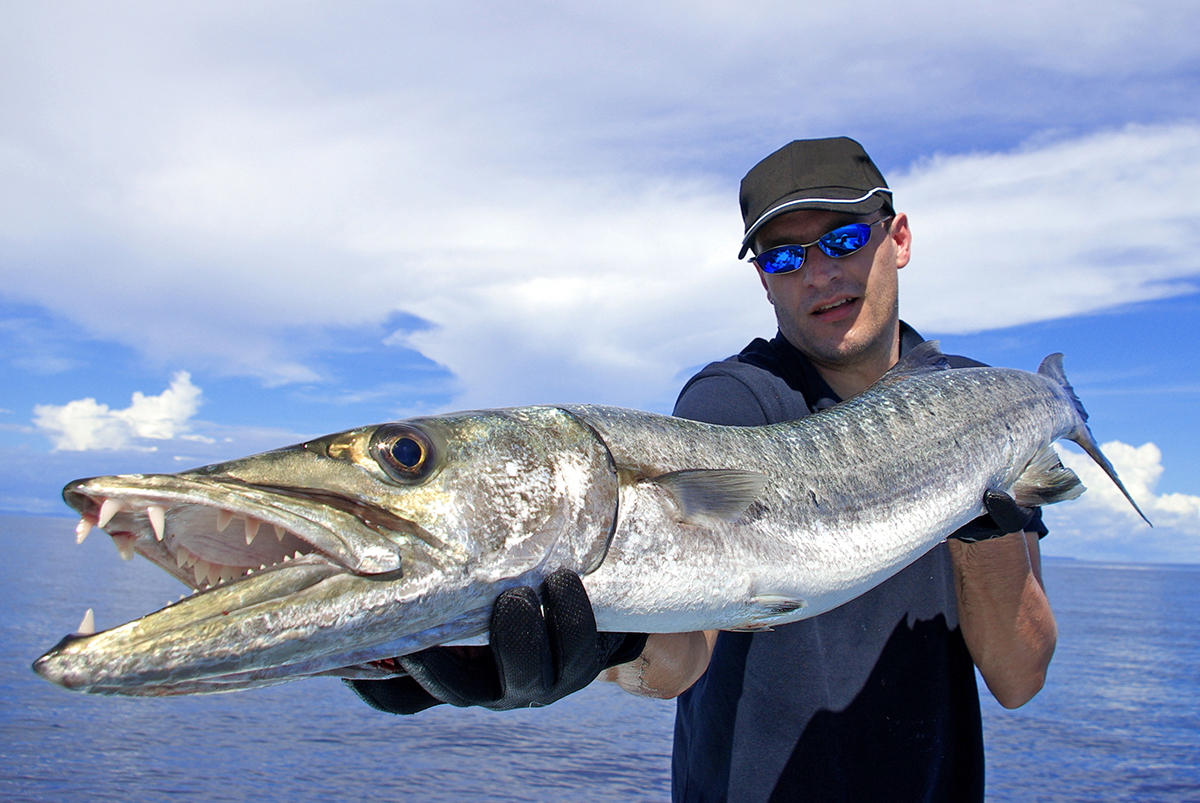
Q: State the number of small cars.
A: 0